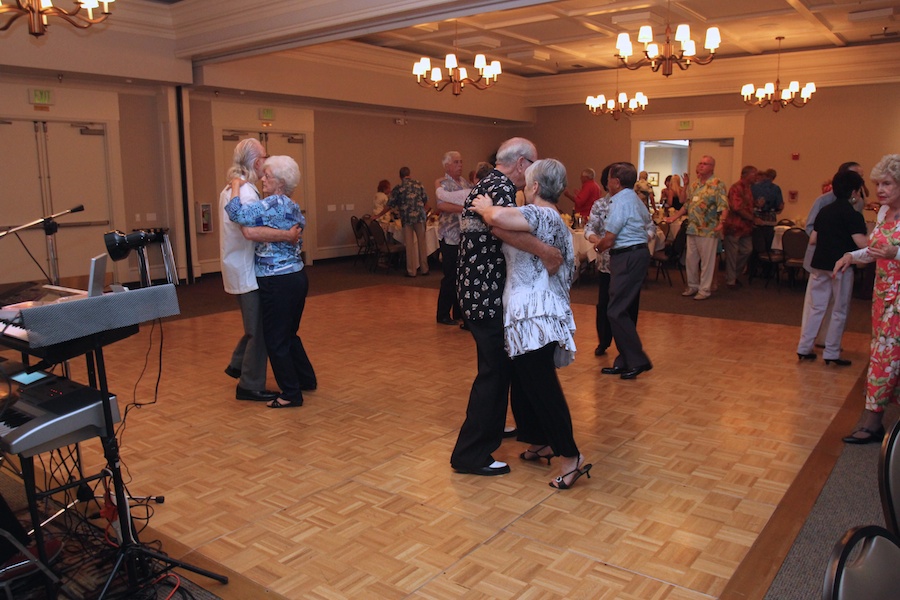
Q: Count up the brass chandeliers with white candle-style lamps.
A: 5